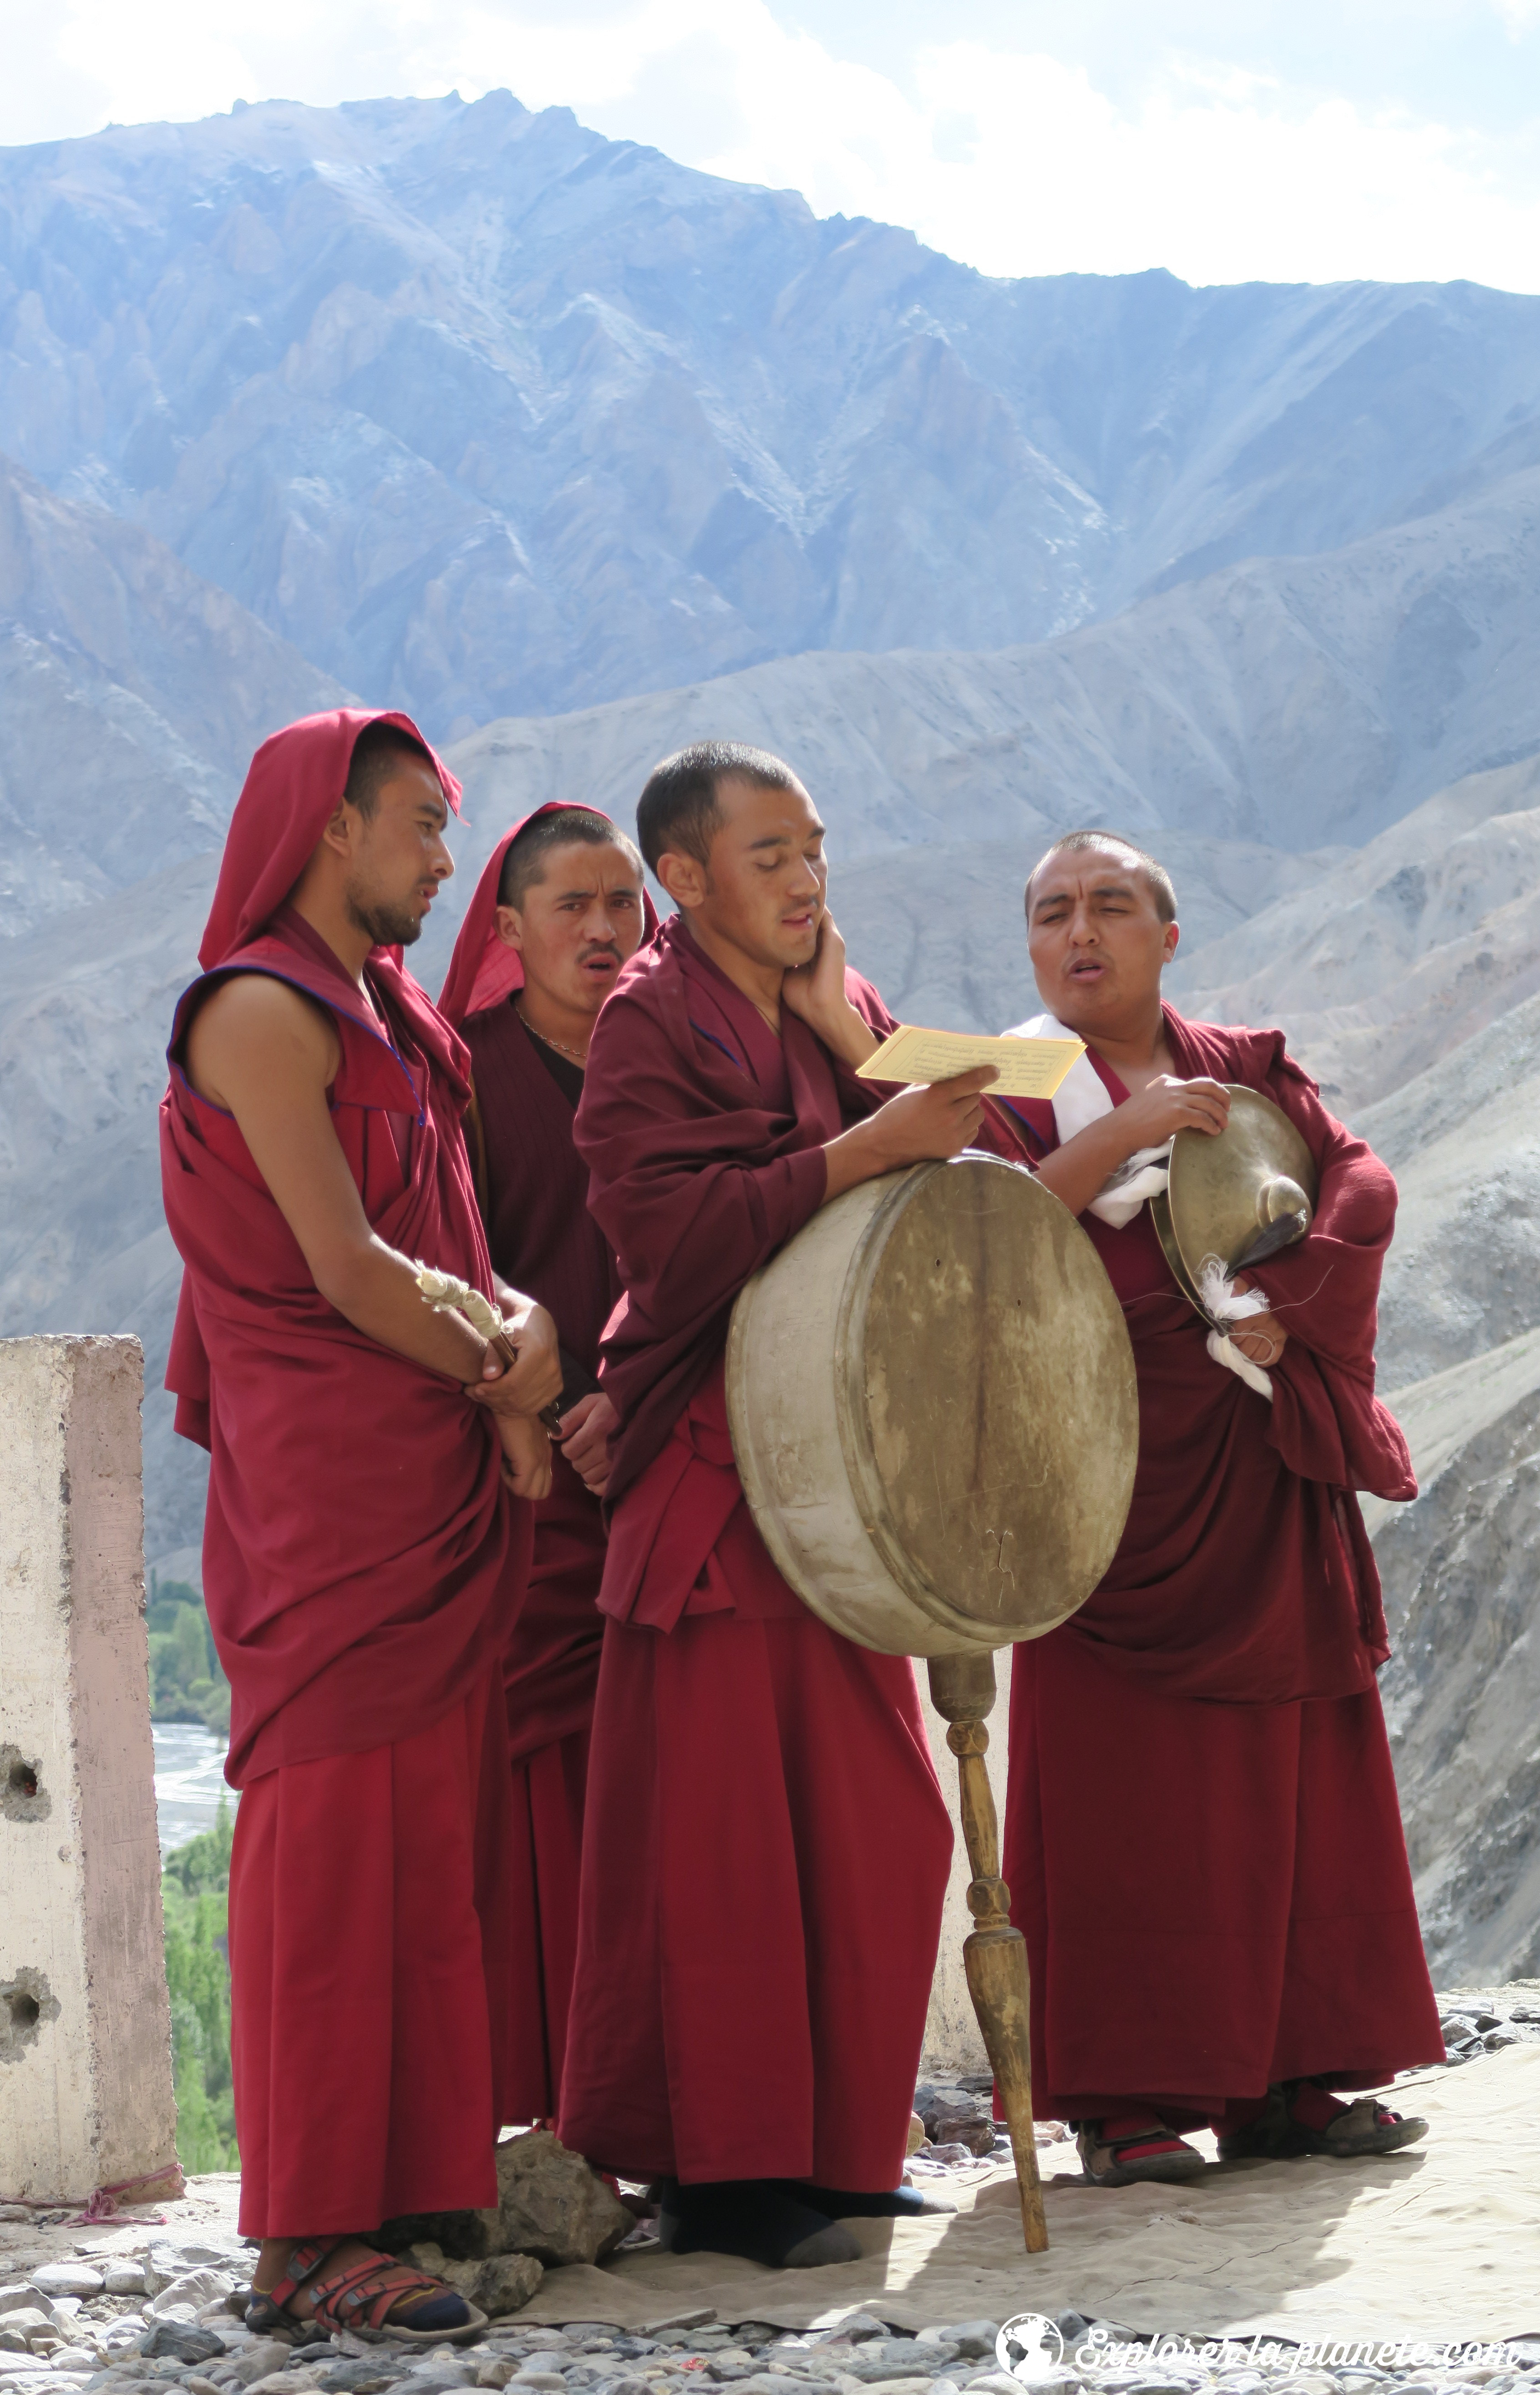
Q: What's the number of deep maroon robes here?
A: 4